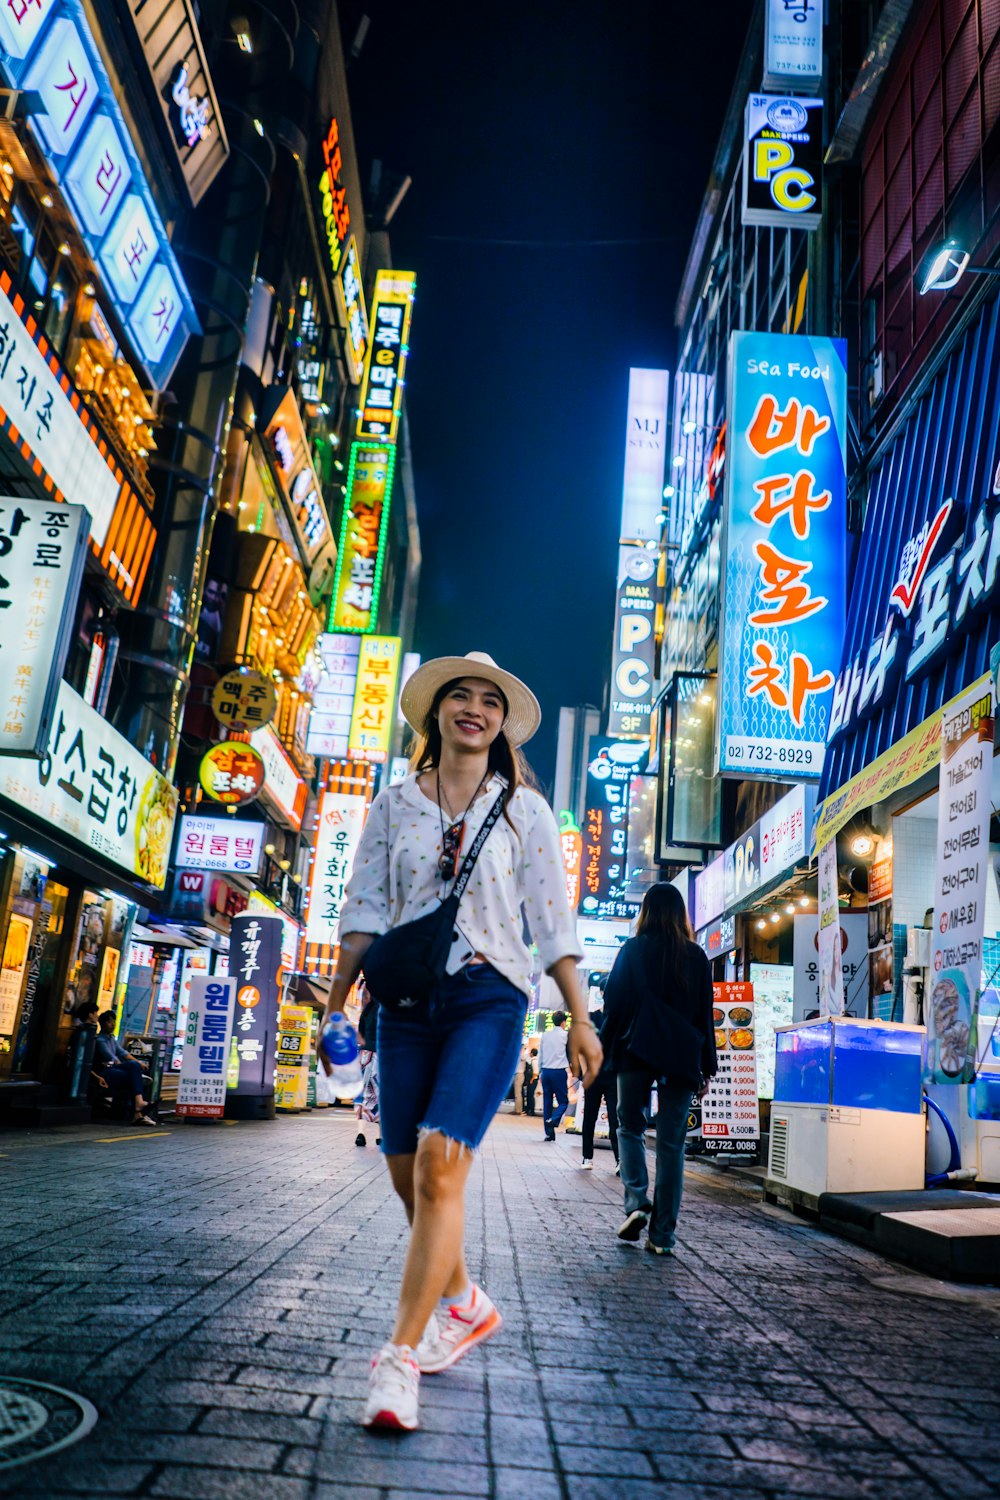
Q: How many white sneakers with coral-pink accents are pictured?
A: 2